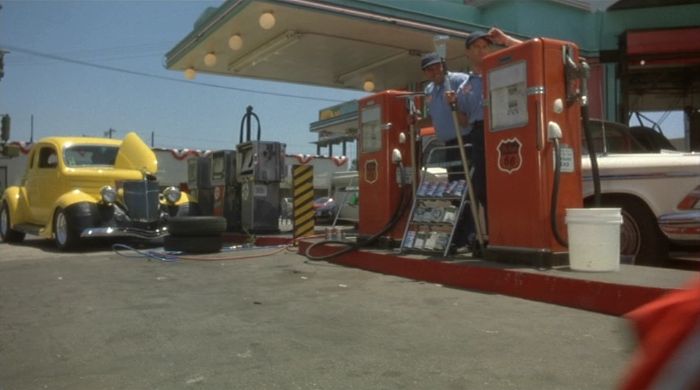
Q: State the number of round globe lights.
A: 5